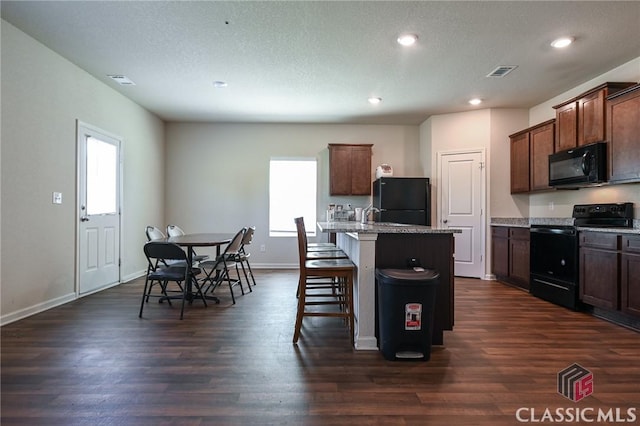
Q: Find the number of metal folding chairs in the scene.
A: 5